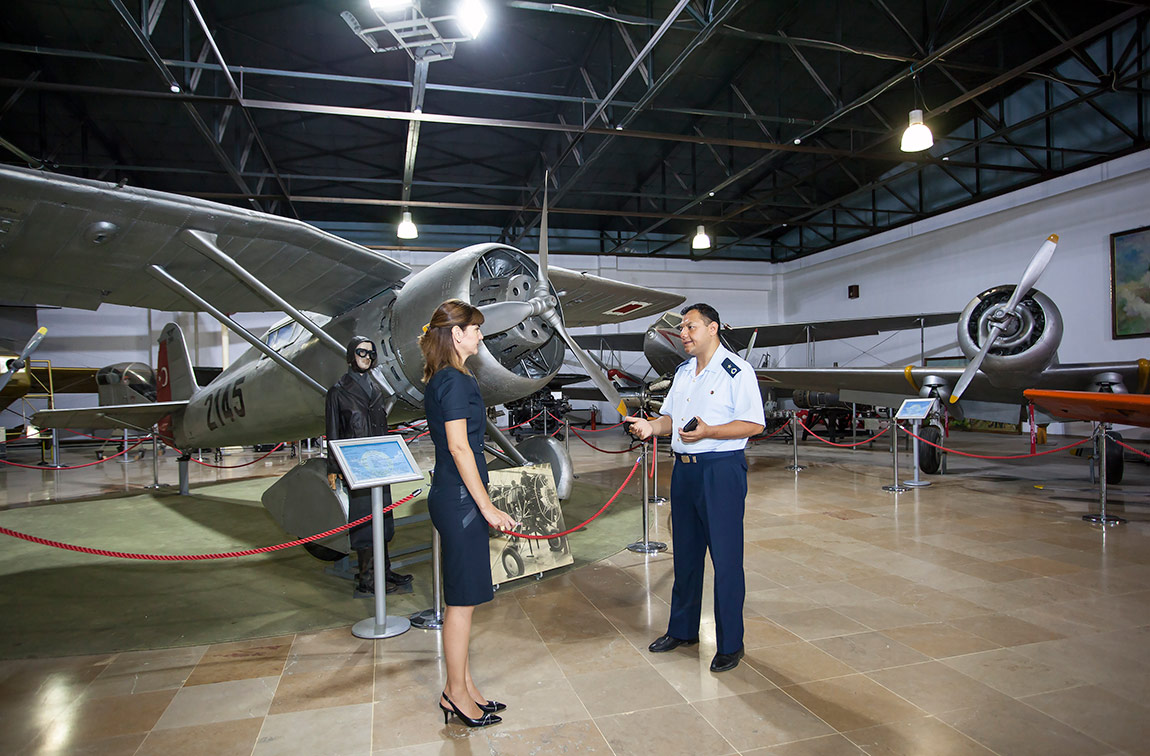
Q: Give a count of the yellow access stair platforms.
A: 1